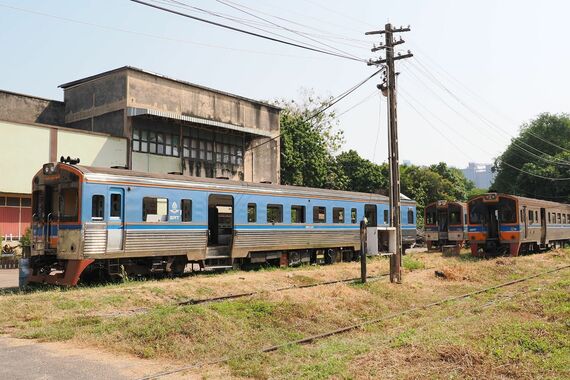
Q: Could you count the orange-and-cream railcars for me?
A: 2